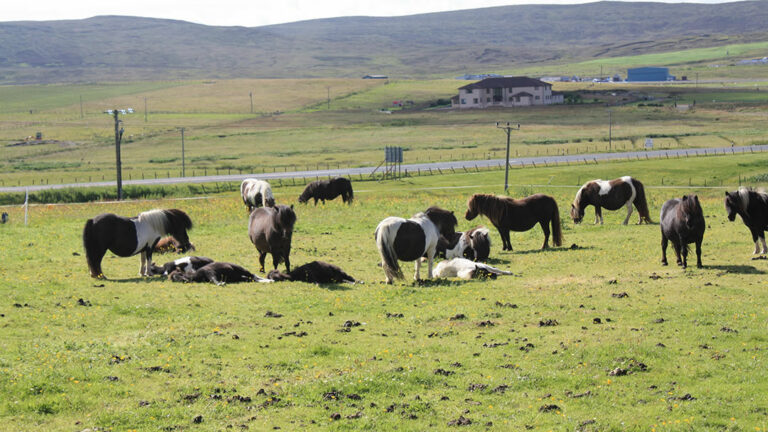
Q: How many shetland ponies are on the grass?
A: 15